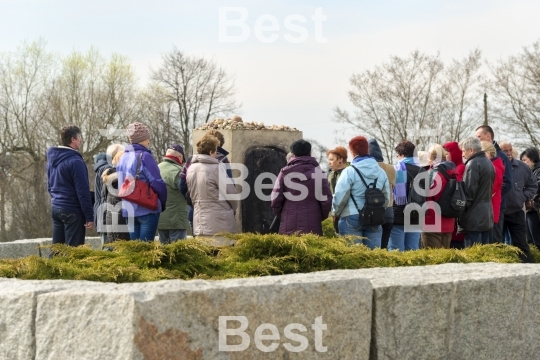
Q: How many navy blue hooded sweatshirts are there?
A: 1